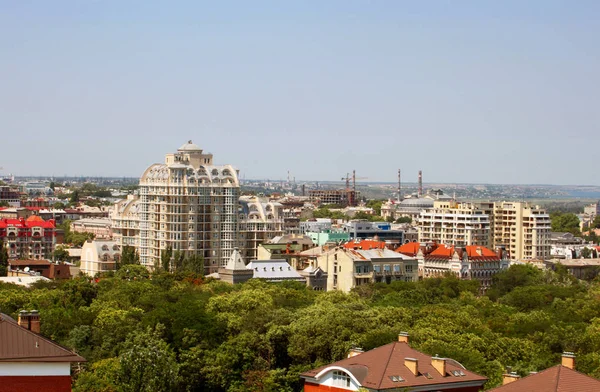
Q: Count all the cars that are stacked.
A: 0